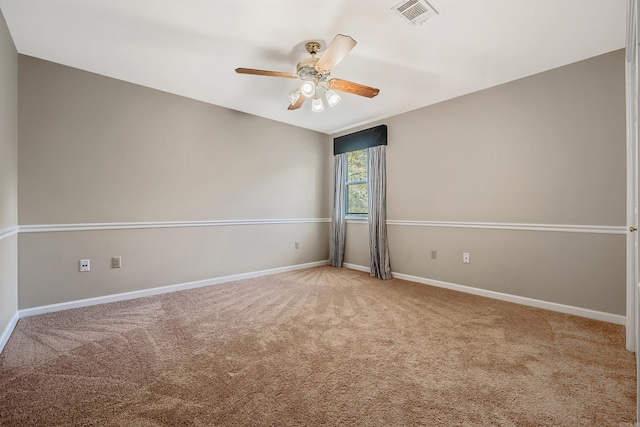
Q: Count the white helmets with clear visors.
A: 0